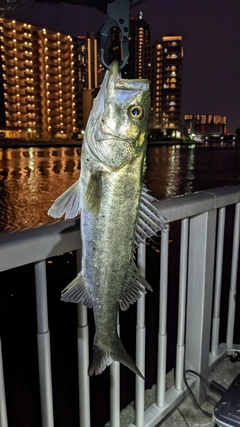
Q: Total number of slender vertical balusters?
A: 9